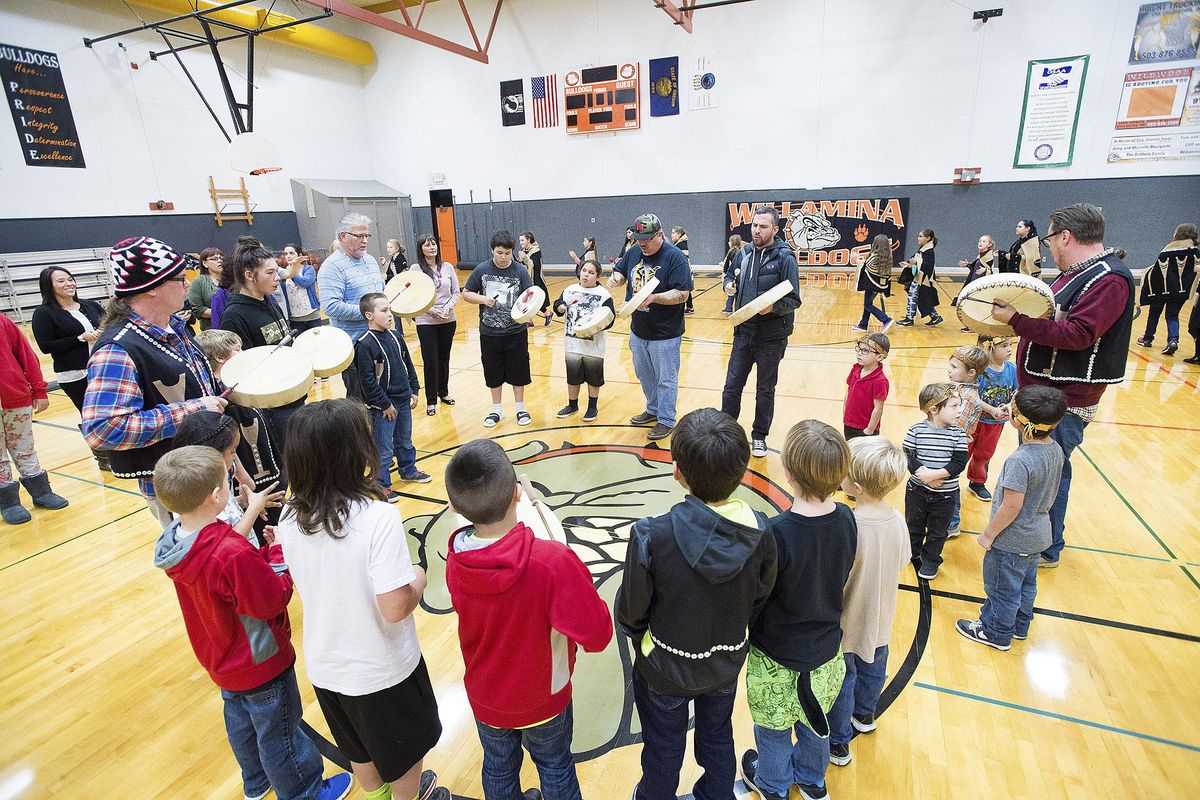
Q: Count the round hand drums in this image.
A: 9